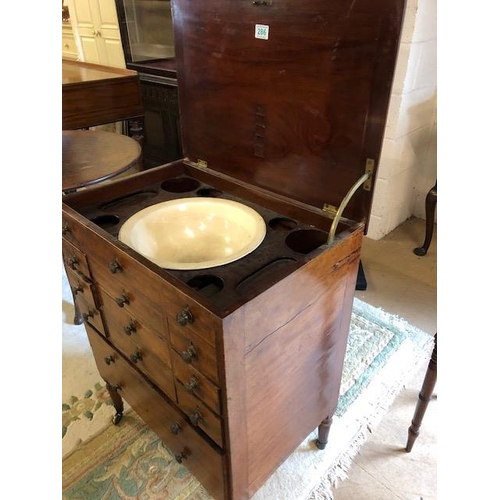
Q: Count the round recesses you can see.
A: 6